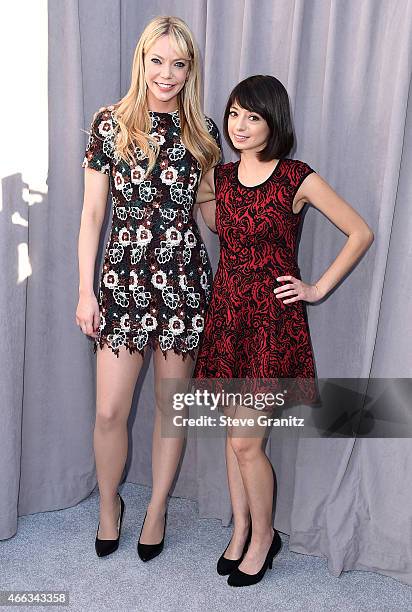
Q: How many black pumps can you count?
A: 4